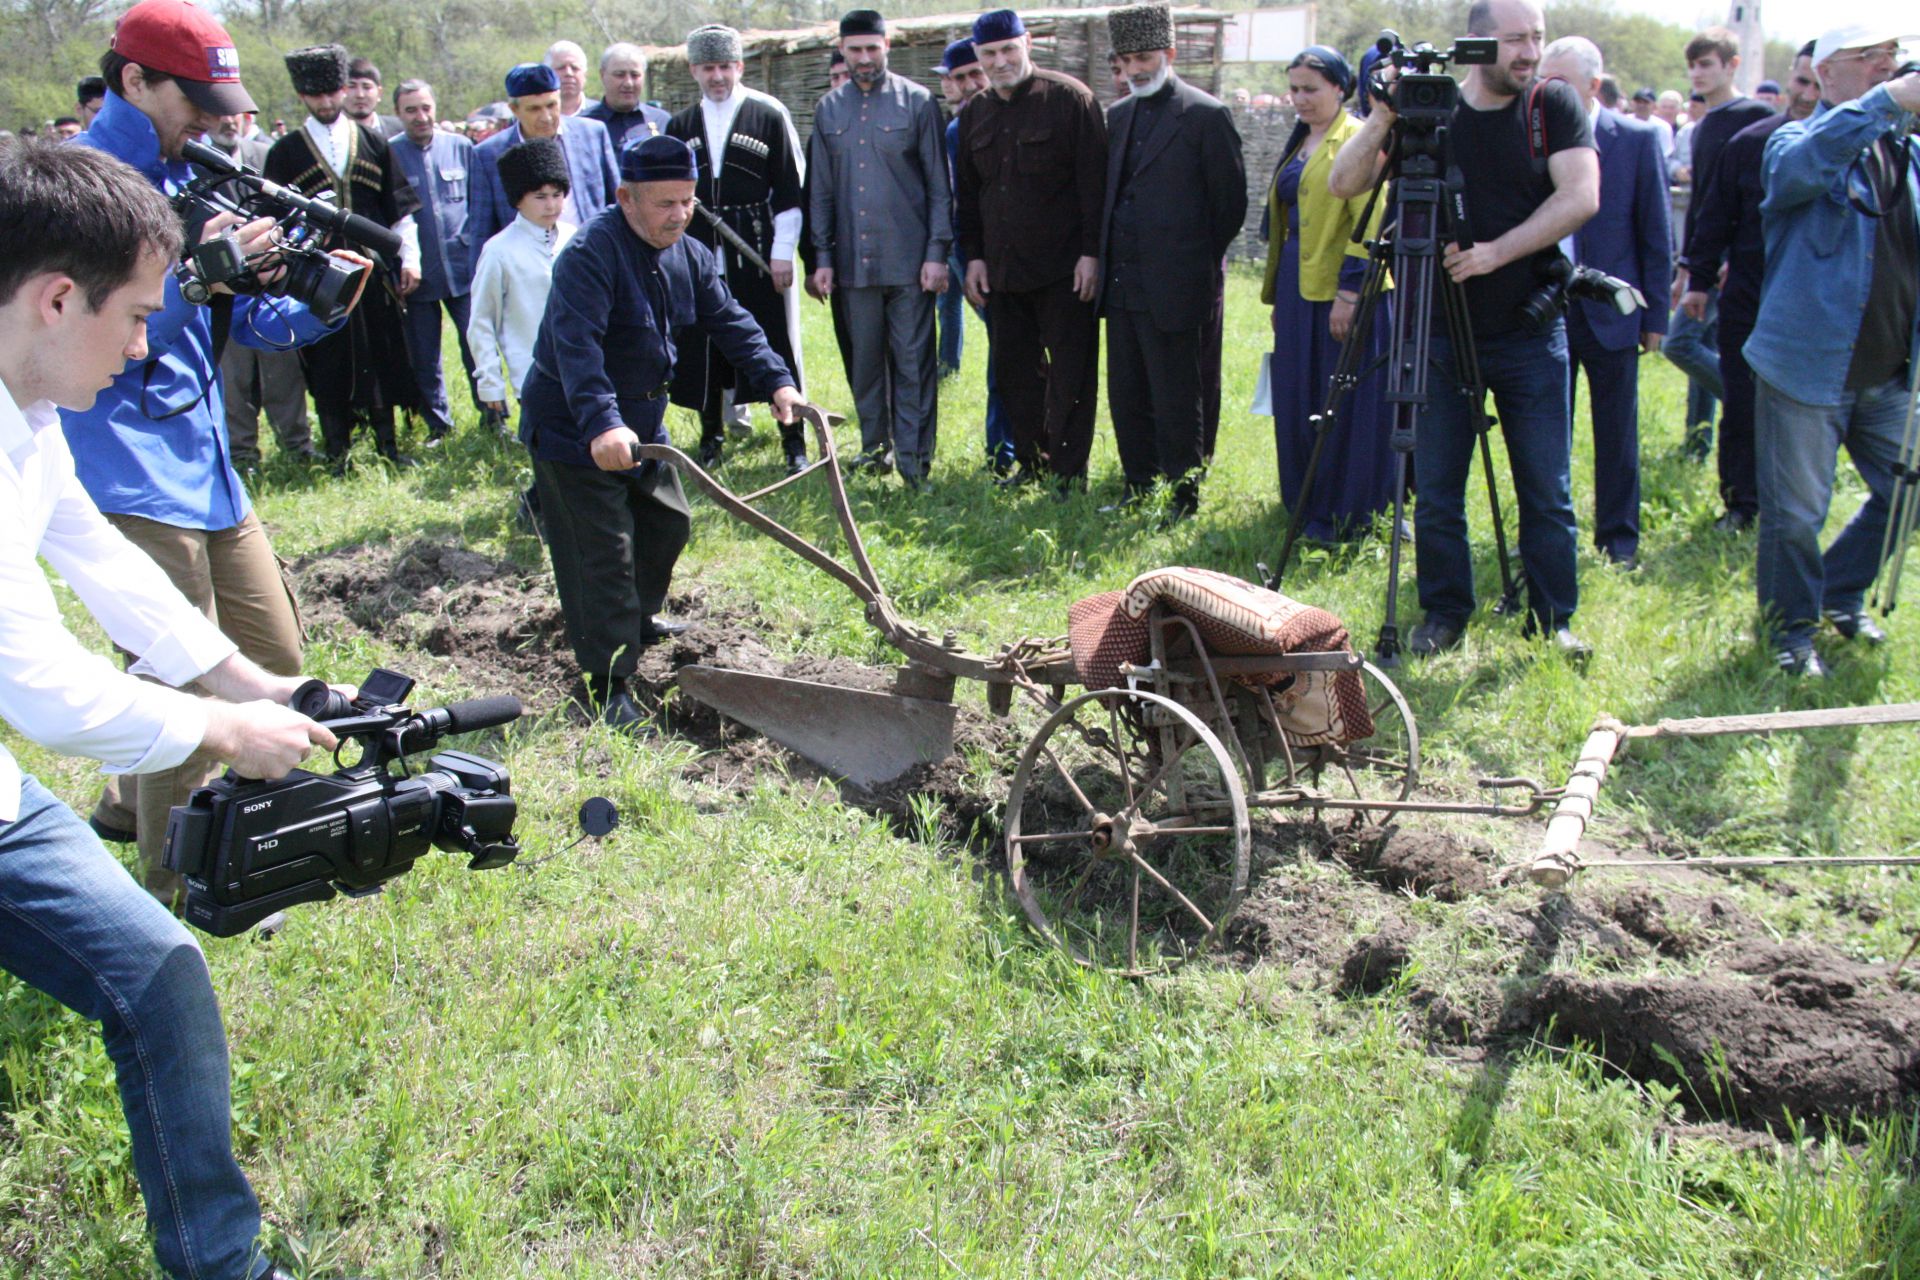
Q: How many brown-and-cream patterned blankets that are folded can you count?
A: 1